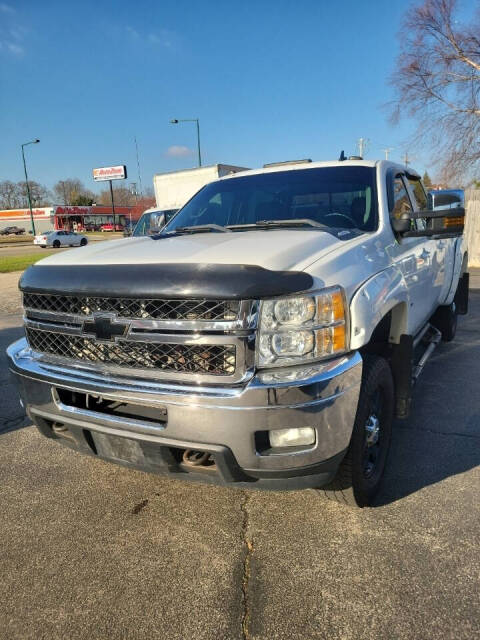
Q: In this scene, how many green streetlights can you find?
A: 2